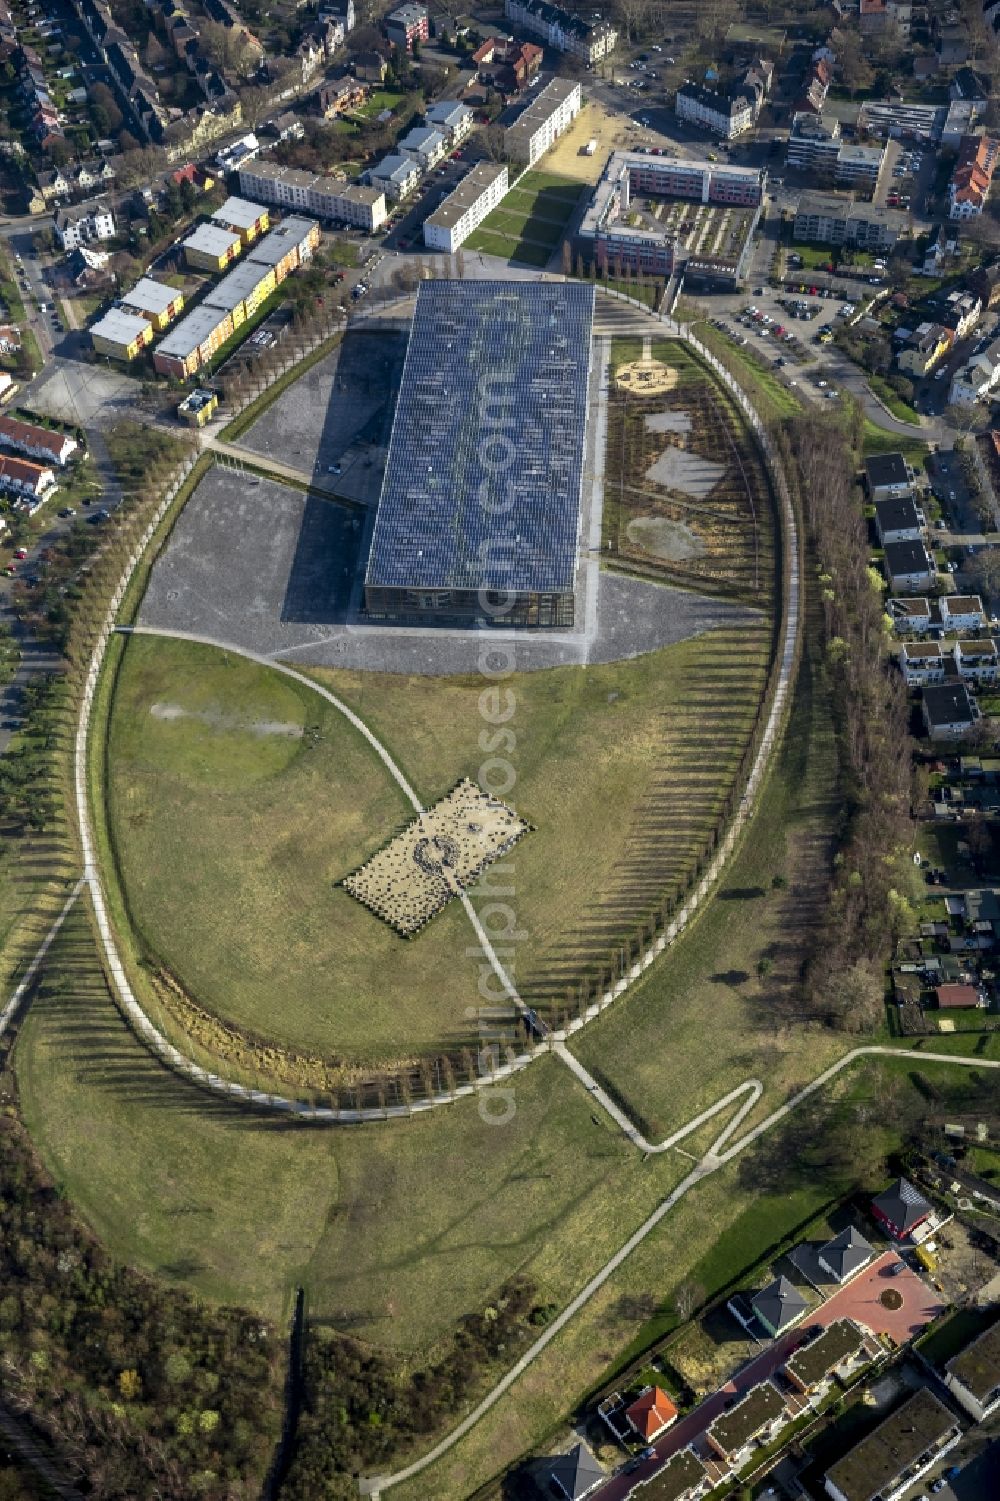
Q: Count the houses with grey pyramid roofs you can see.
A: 4